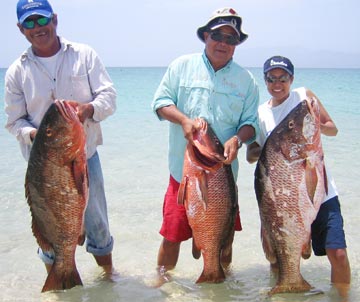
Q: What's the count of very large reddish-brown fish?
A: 3